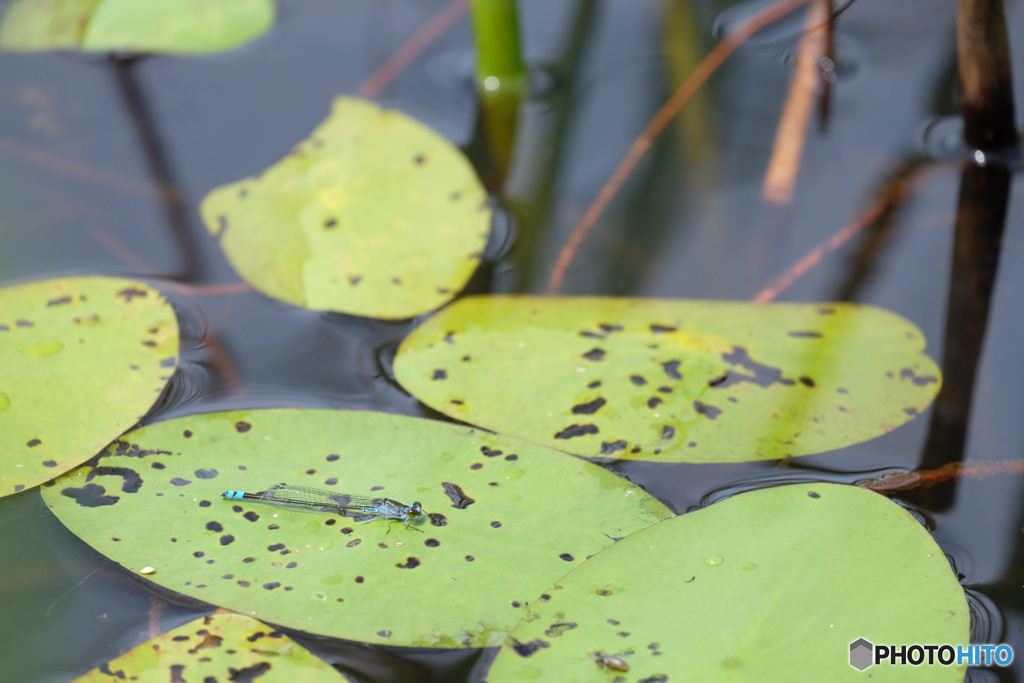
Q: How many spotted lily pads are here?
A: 6